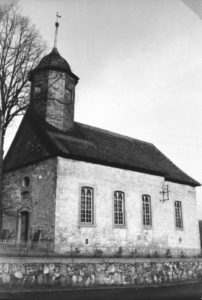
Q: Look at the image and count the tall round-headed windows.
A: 4